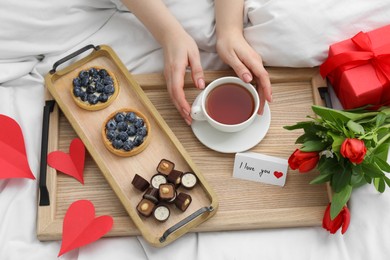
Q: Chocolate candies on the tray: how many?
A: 11